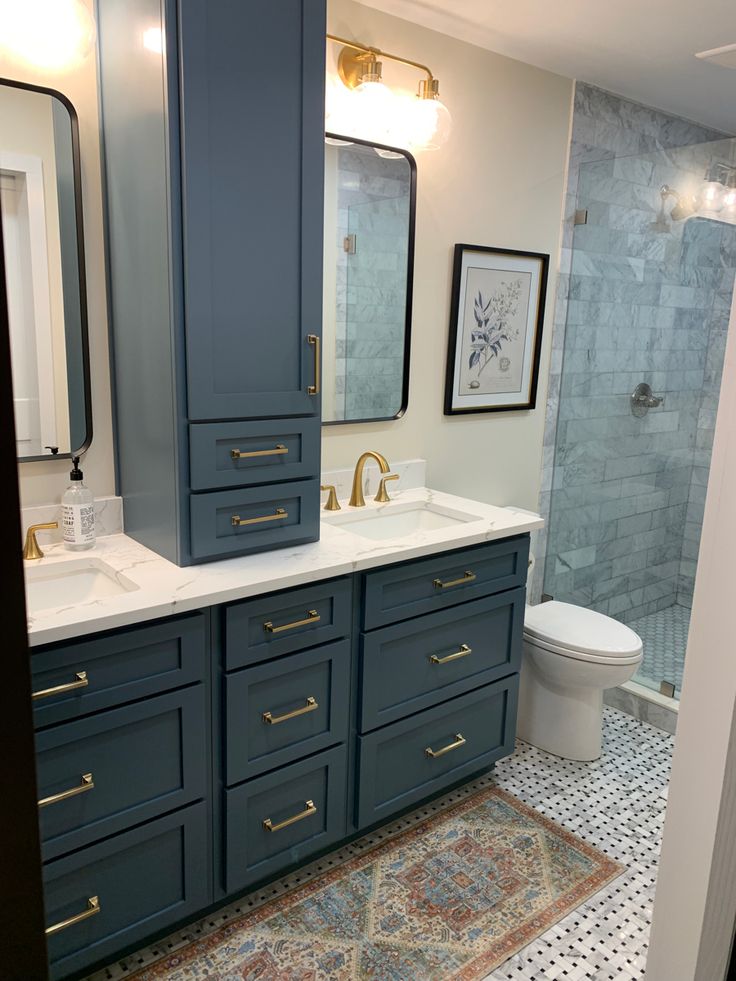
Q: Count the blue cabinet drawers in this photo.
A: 11